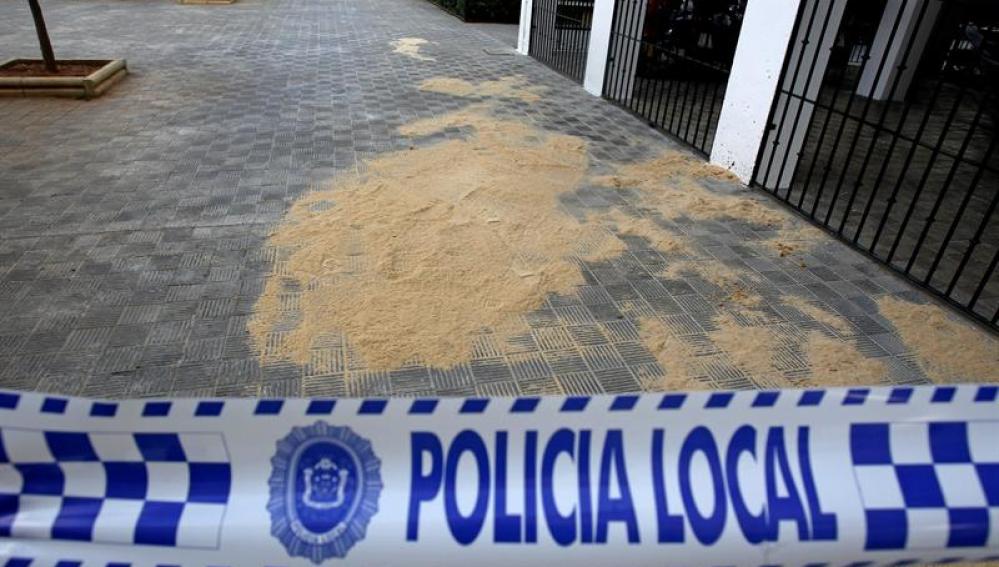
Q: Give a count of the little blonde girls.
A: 0